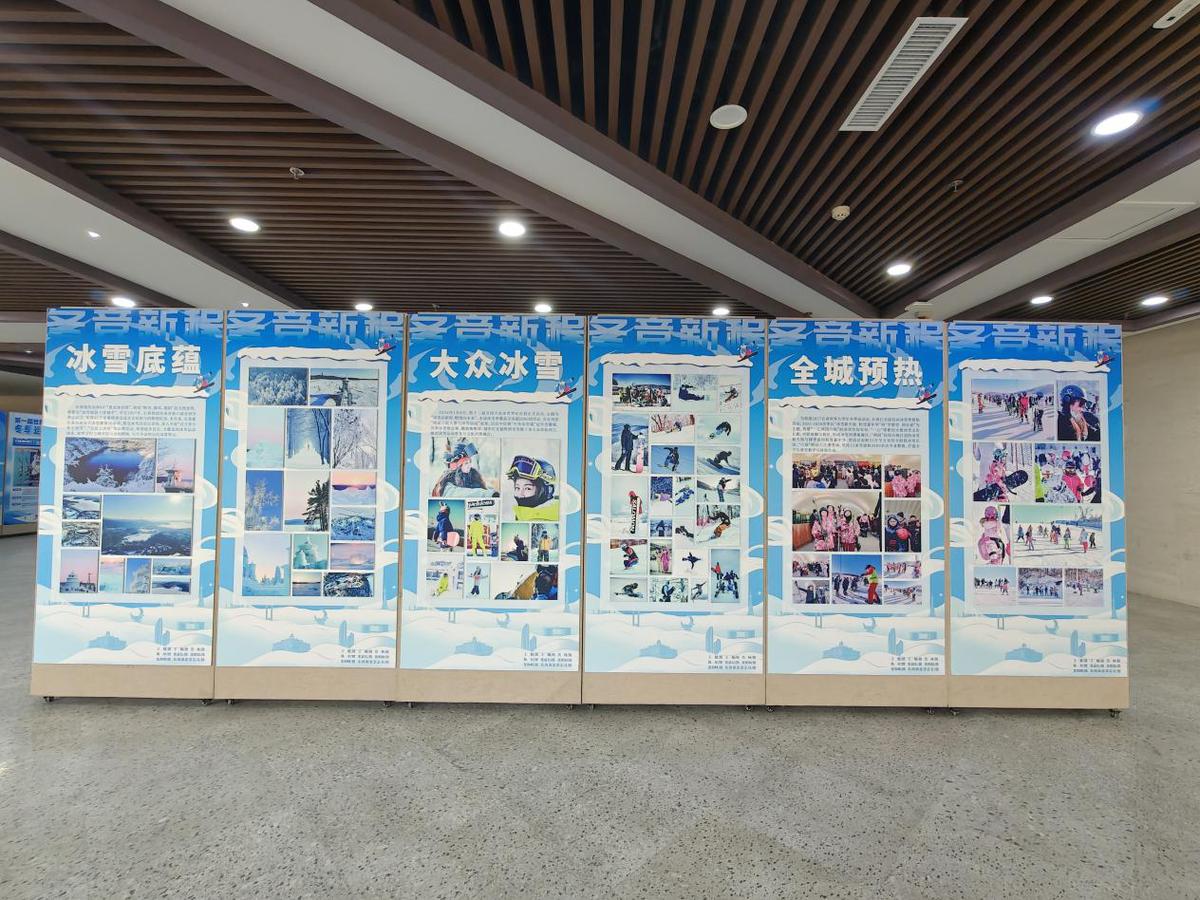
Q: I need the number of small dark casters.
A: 12